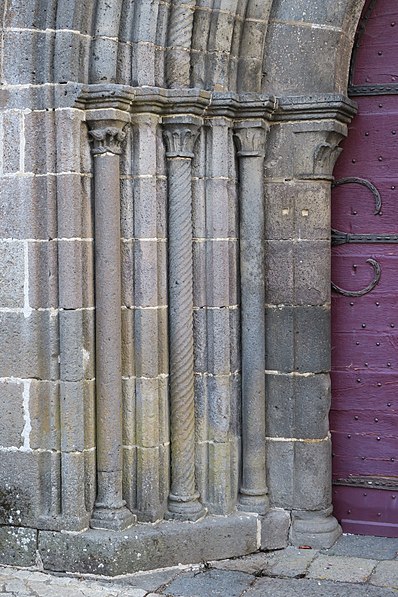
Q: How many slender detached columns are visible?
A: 3